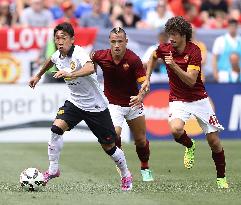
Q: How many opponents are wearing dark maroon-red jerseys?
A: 2